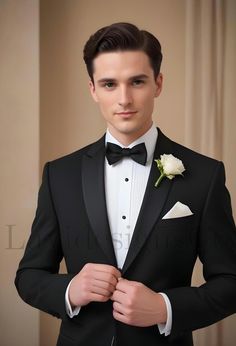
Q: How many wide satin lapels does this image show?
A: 2